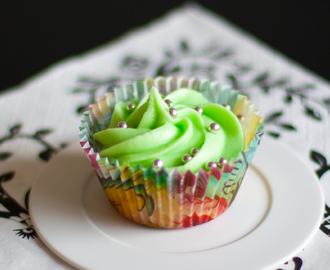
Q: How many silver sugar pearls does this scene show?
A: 13